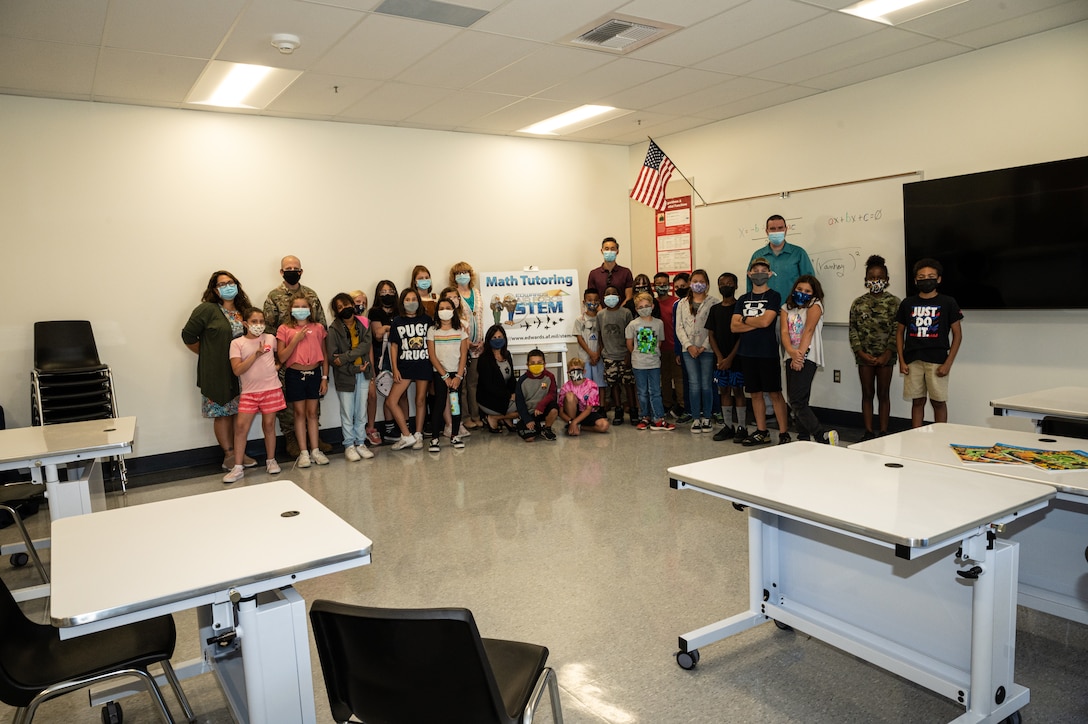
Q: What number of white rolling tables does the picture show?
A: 5